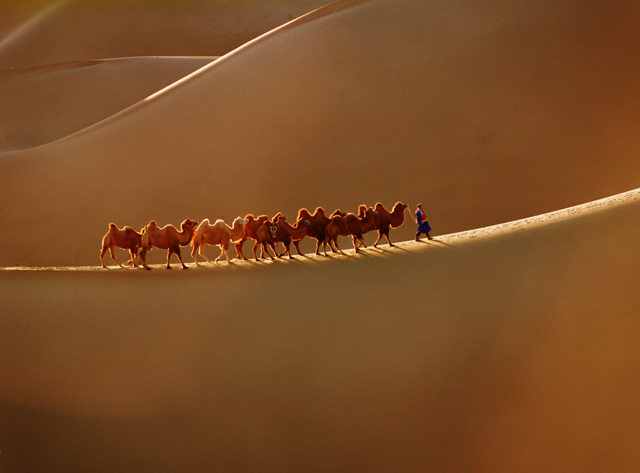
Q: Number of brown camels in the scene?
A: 7